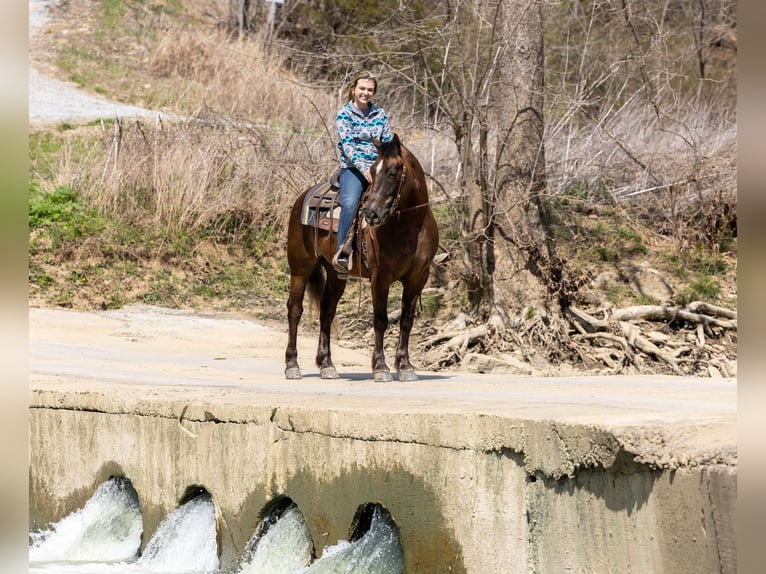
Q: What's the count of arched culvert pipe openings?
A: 4